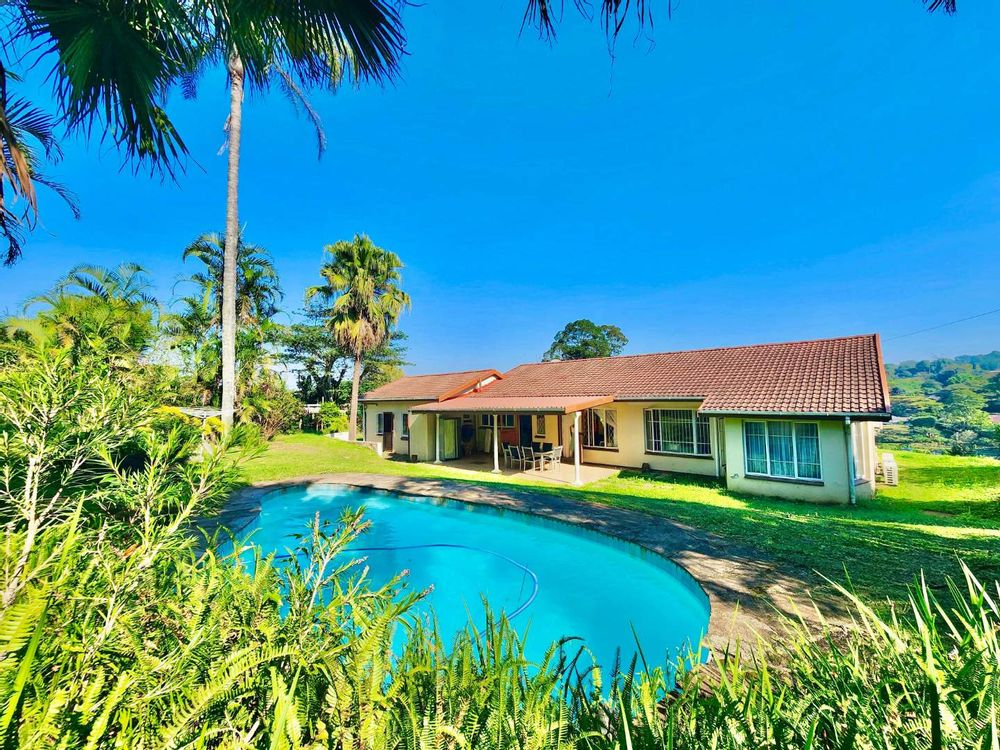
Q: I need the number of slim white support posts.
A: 3